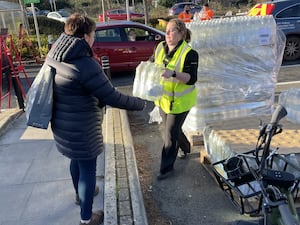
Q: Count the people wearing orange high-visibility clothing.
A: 2